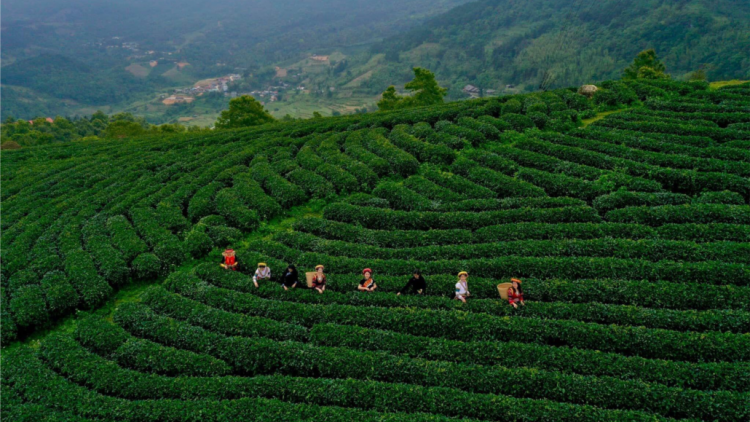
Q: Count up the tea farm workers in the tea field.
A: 8